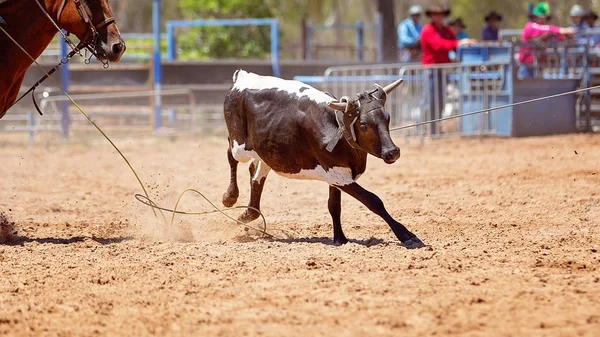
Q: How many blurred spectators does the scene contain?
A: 7